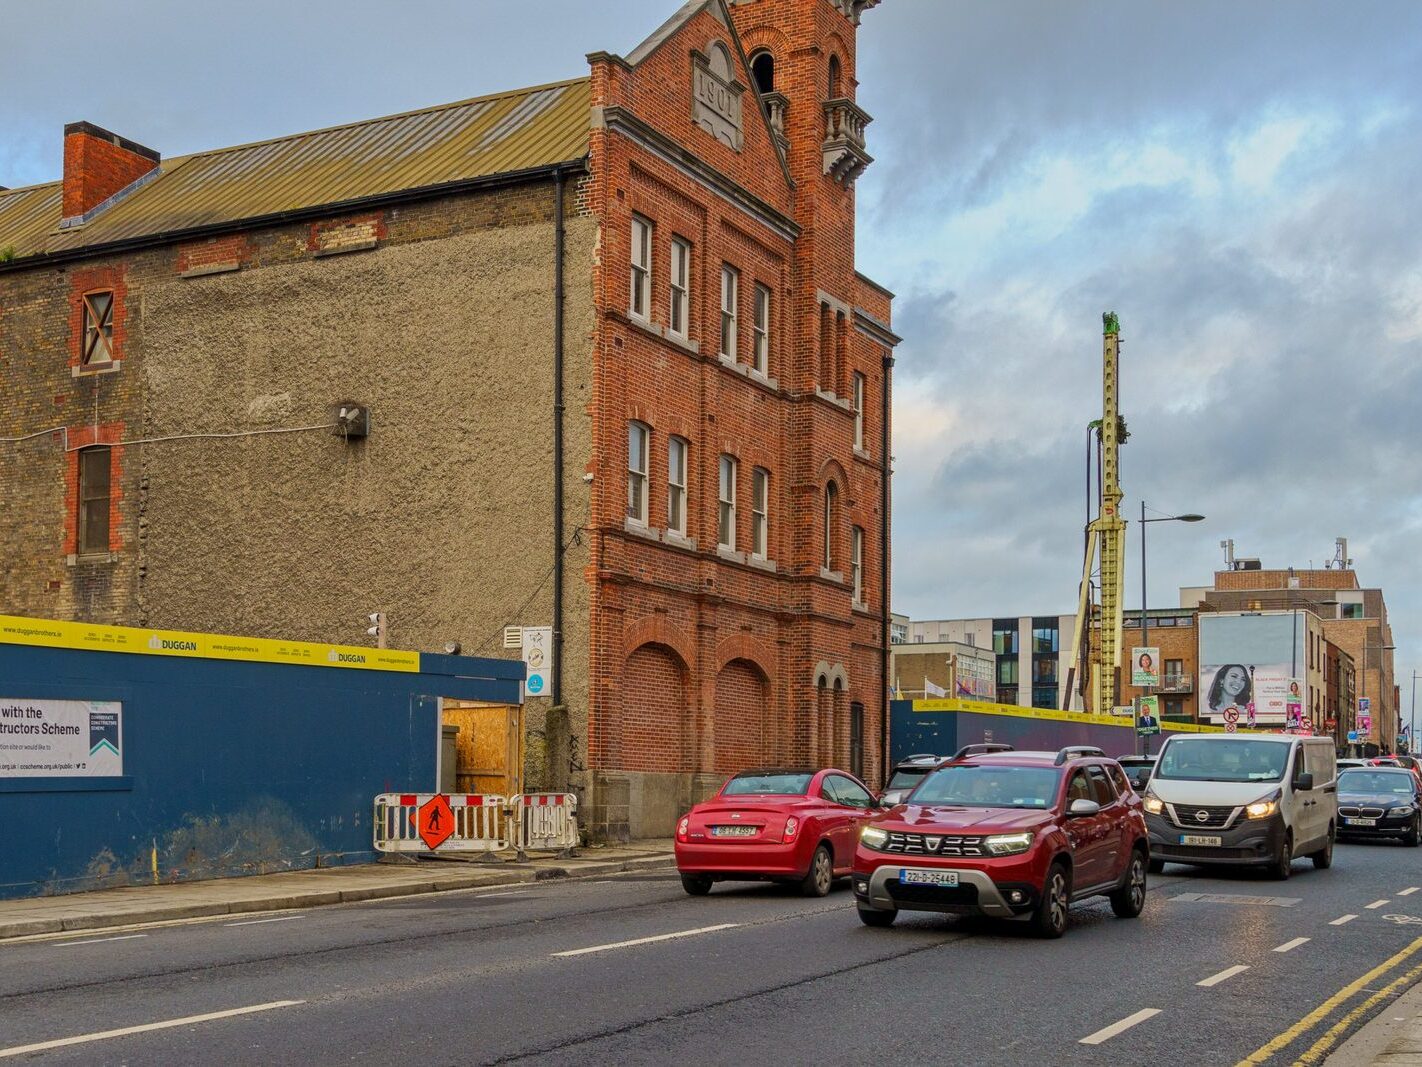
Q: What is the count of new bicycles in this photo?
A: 0